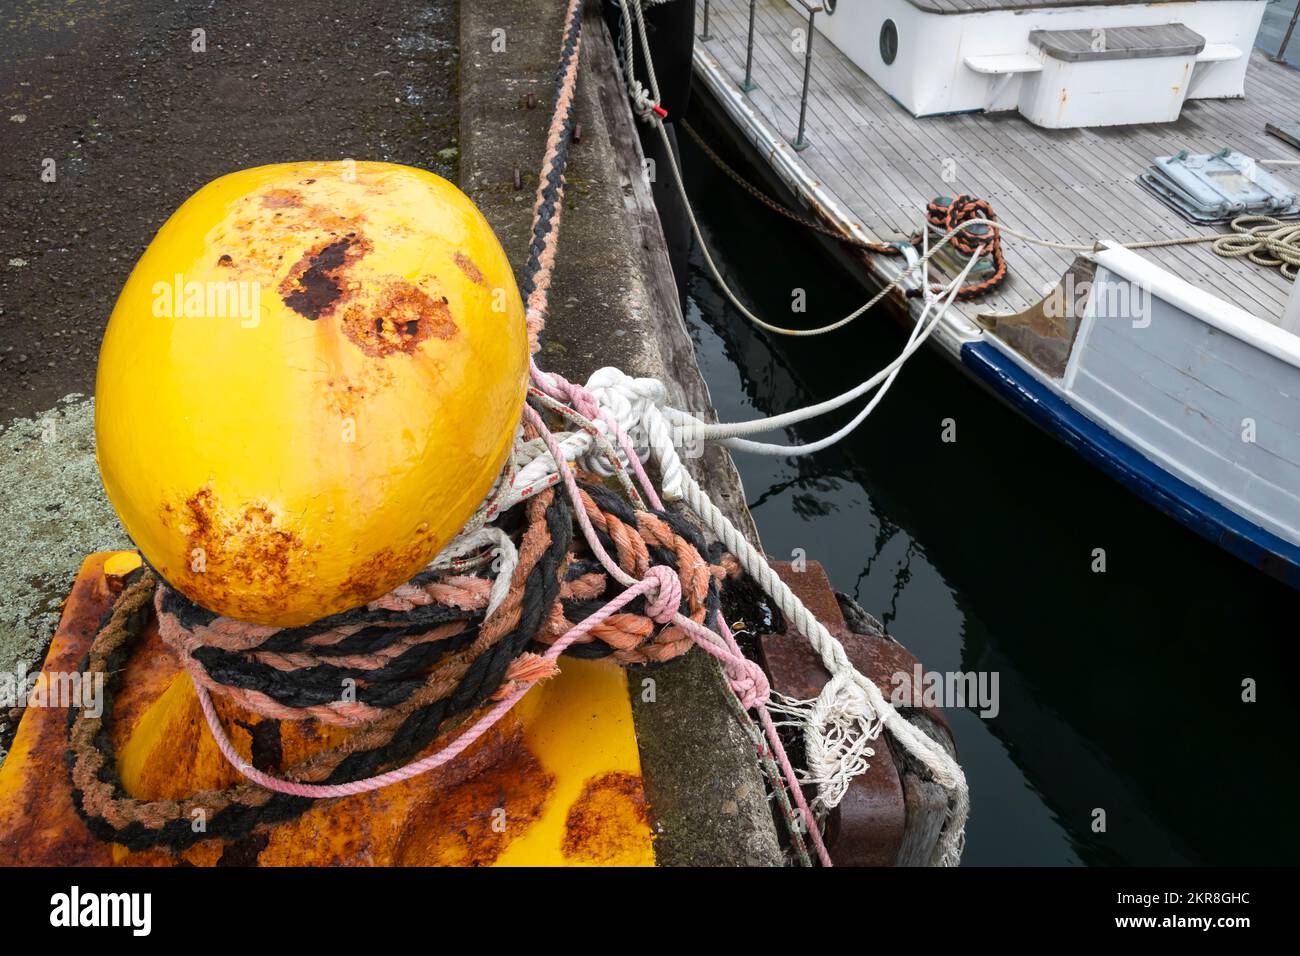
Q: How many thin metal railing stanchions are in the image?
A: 4